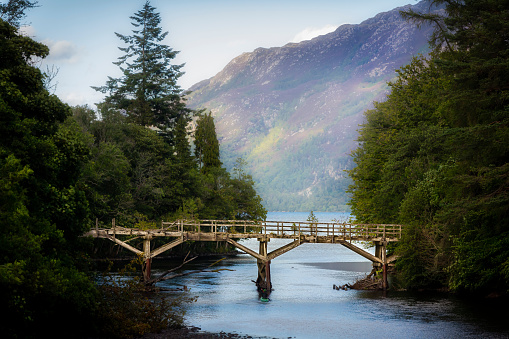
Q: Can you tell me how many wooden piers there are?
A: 3